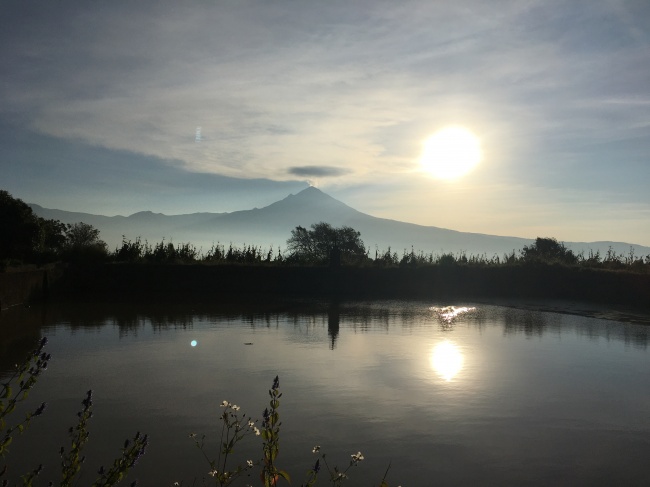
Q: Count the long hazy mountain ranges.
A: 1